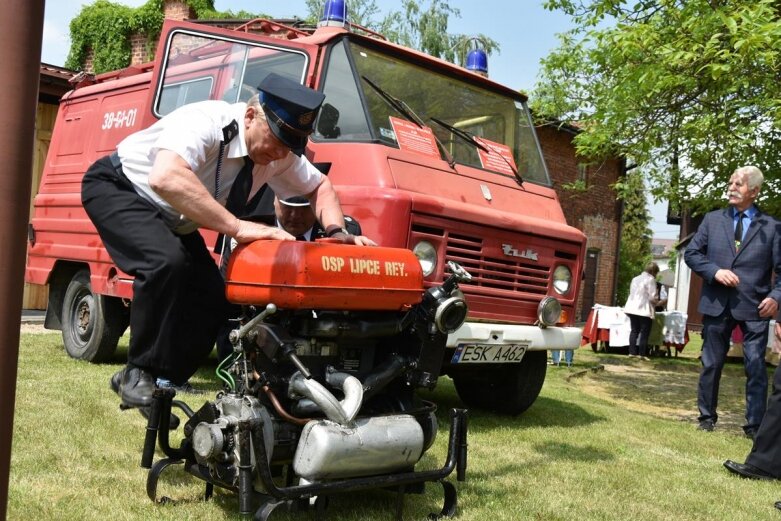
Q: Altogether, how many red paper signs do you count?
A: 2